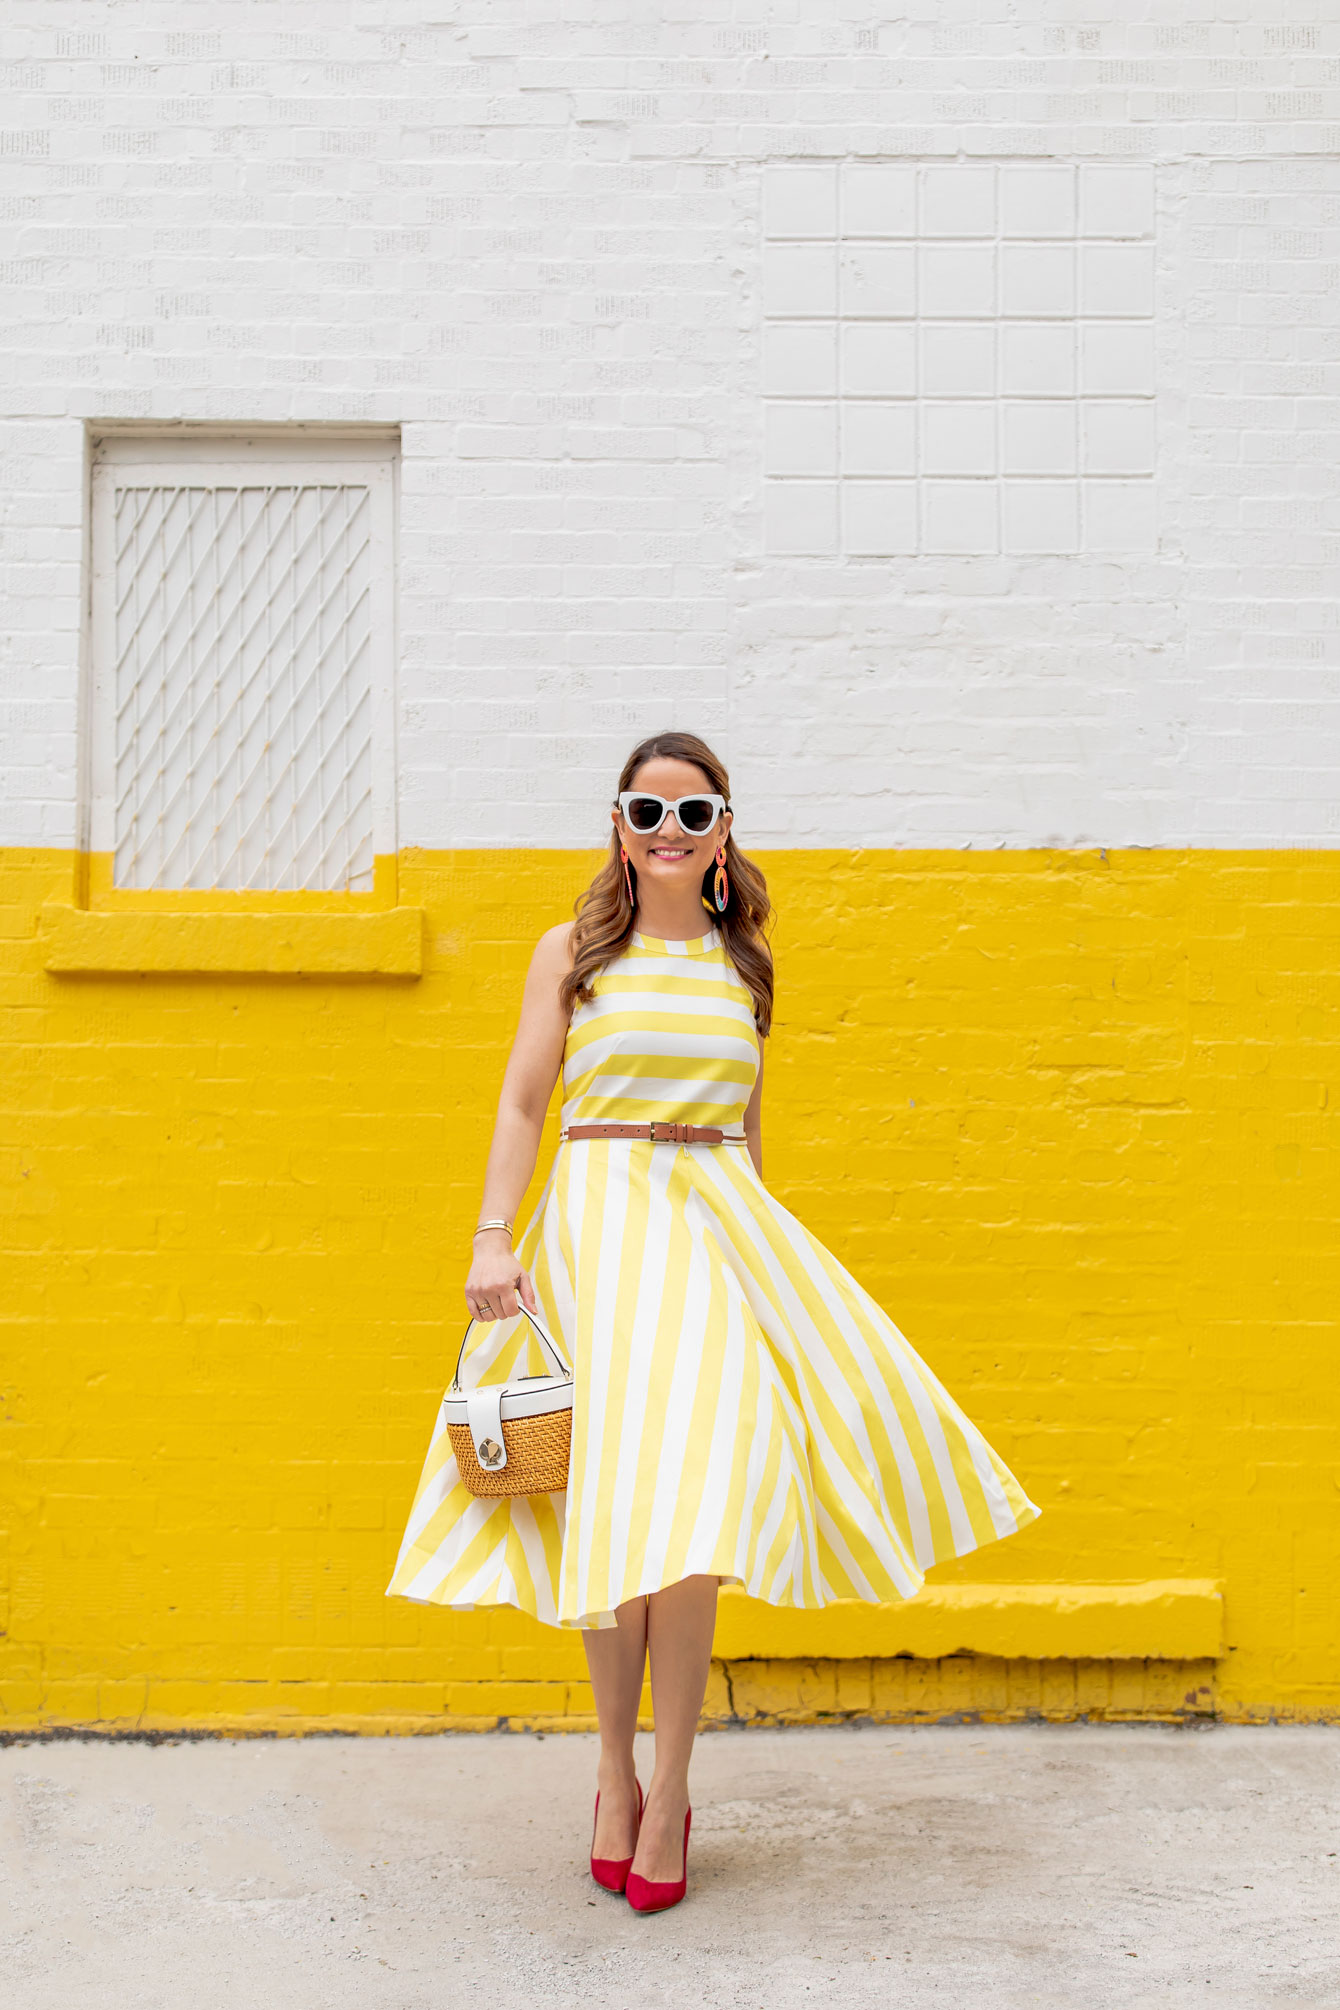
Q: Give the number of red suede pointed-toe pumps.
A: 2